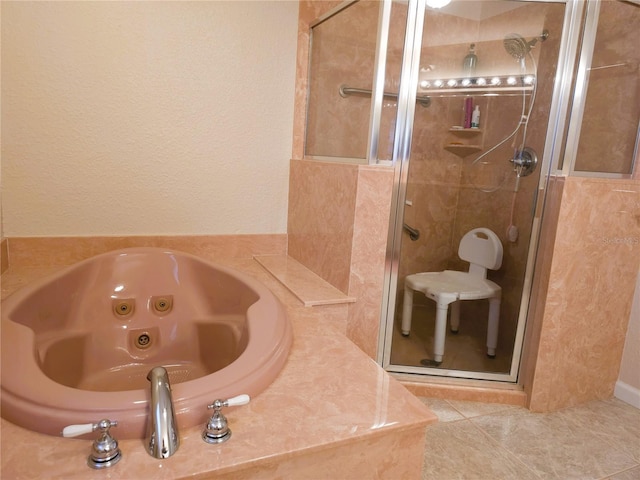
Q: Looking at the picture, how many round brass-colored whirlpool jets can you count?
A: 3